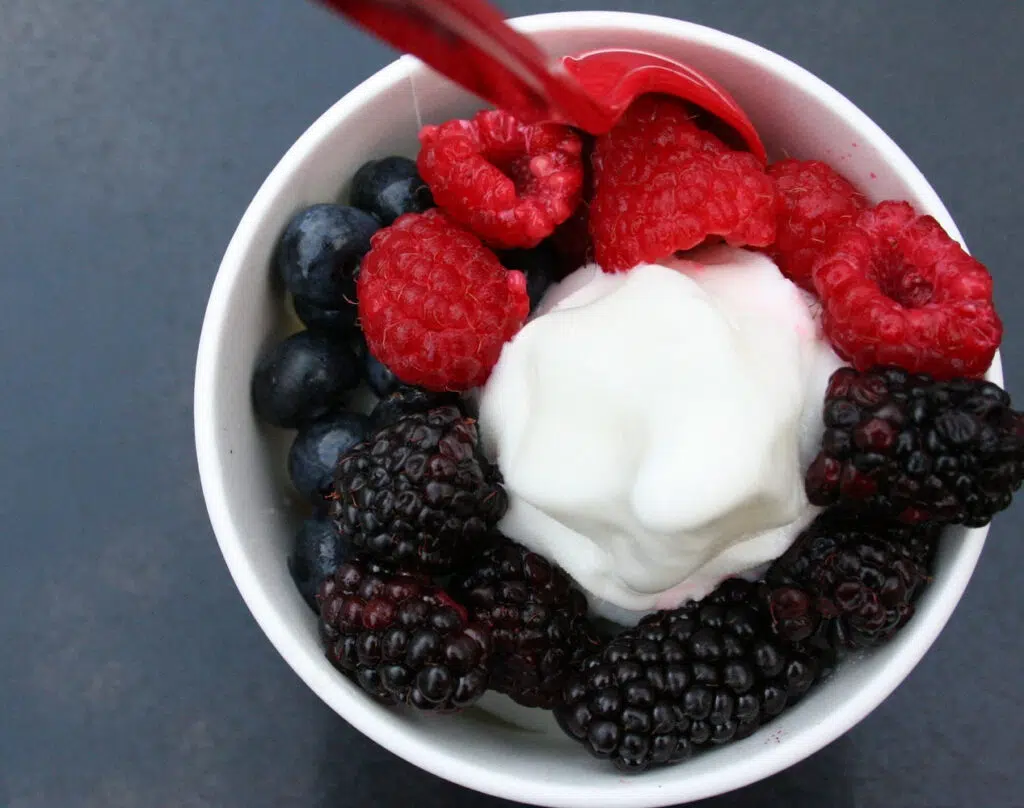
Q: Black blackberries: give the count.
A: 6